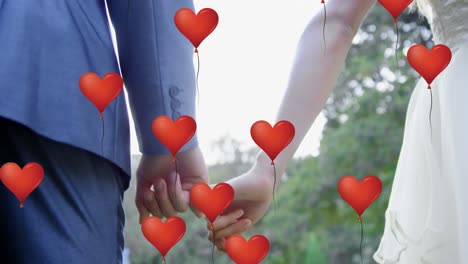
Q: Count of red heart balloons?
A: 11